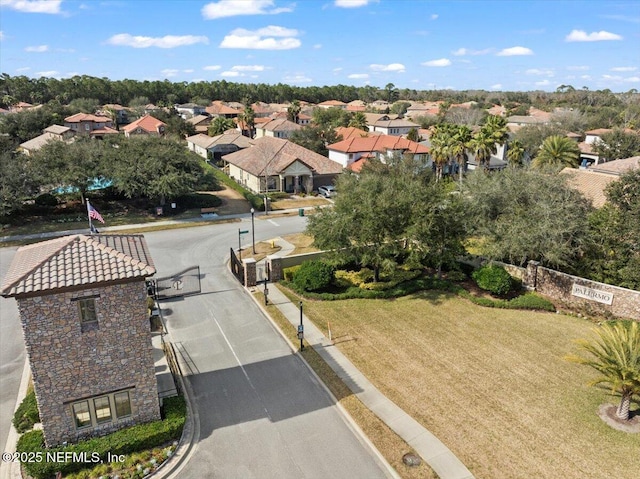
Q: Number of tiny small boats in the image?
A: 0